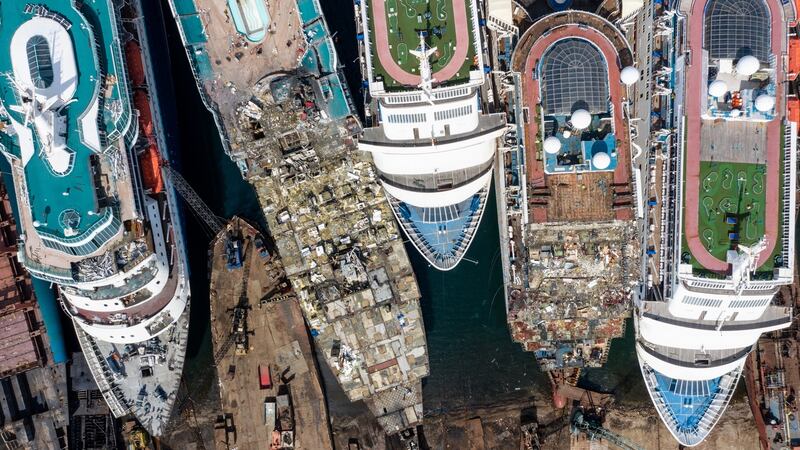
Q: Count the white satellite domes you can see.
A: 7